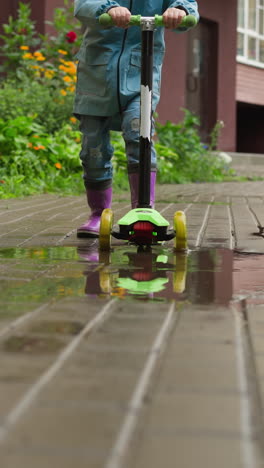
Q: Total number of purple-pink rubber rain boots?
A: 2